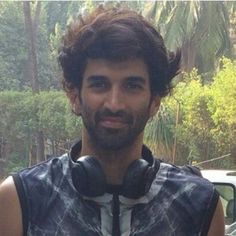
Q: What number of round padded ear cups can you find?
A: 2